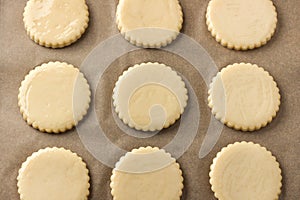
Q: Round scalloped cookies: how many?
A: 9